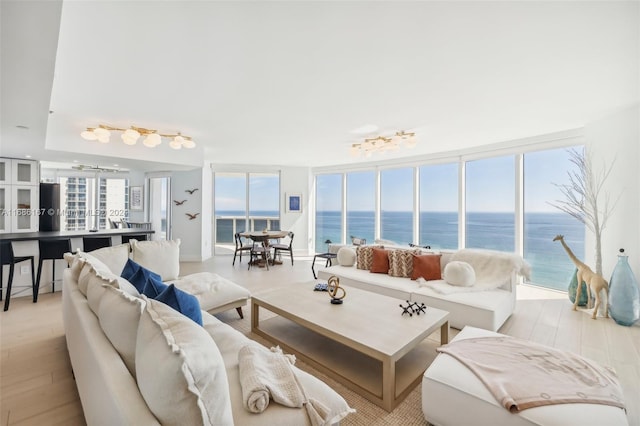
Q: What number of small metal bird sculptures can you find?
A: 3